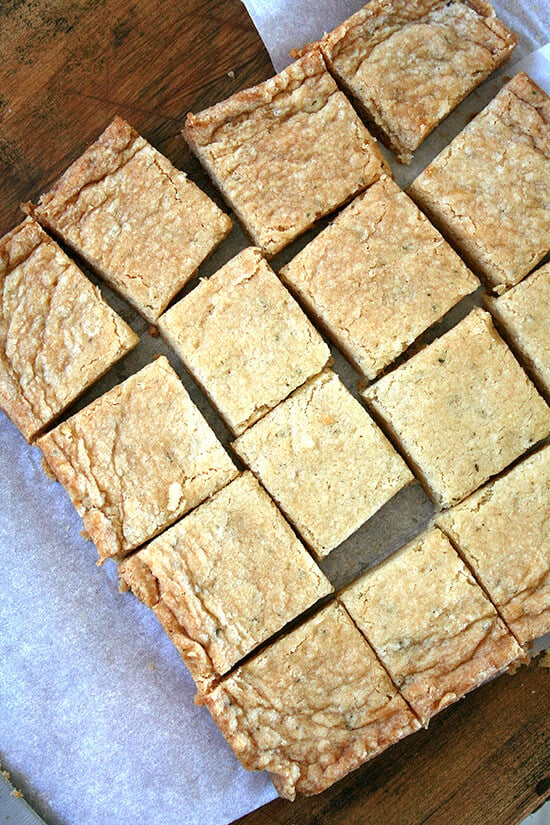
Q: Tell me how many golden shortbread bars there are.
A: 15